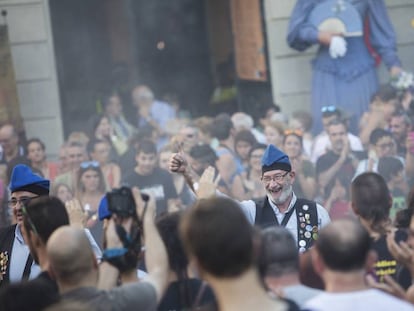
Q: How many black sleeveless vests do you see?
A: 2